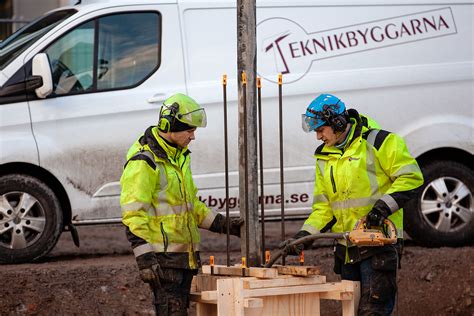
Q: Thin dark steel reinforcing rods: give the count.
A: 4